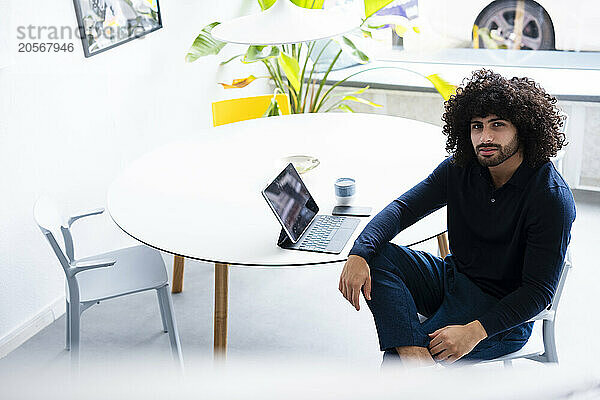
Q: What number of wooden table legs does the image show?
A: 3